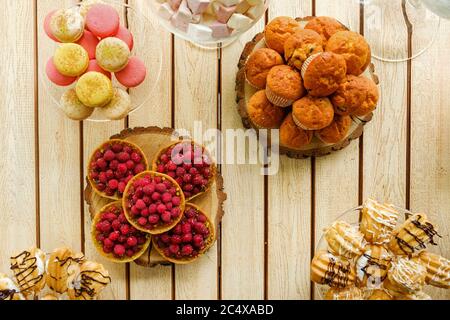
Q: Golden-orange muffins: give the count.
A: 12